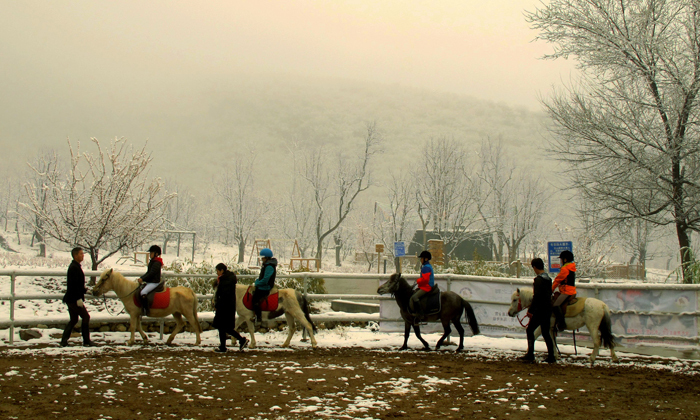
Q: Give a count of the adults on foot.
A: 3